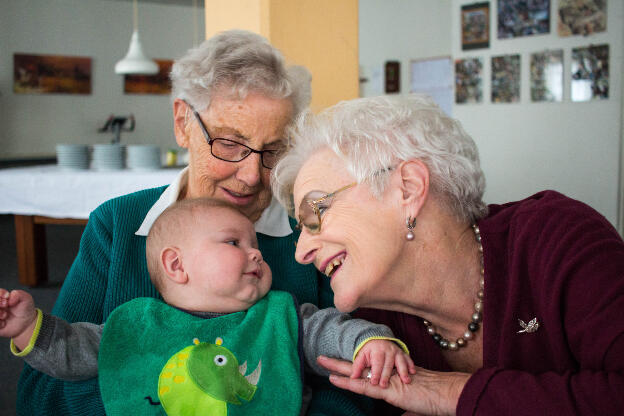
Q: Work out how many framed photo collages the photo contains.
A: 7